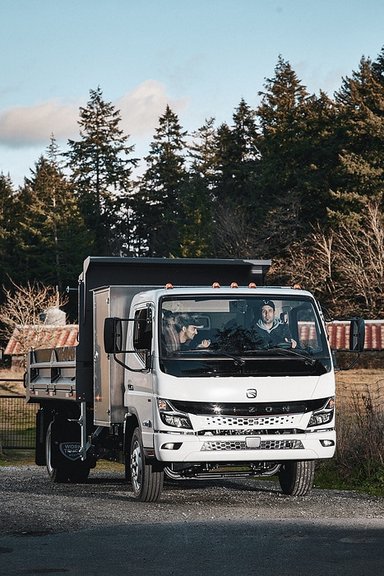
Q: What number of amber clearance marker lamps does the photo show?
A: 5